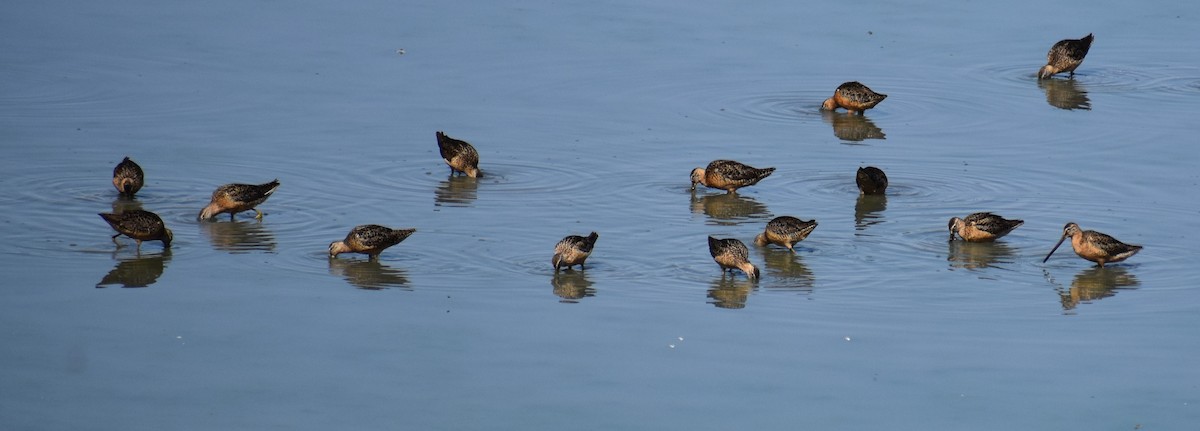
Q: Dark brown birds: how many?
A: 14